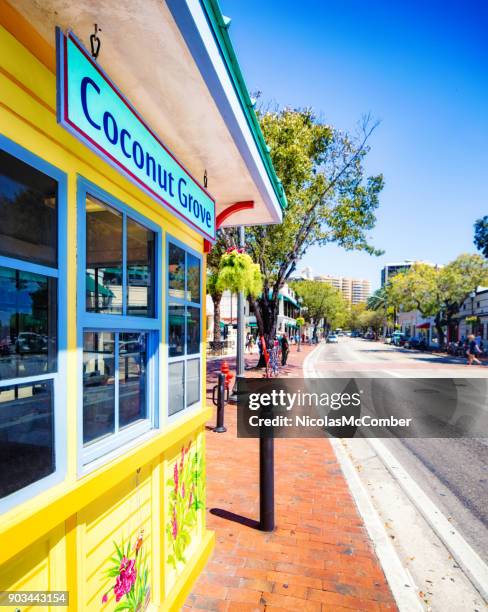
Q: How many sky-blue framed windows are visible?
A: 3